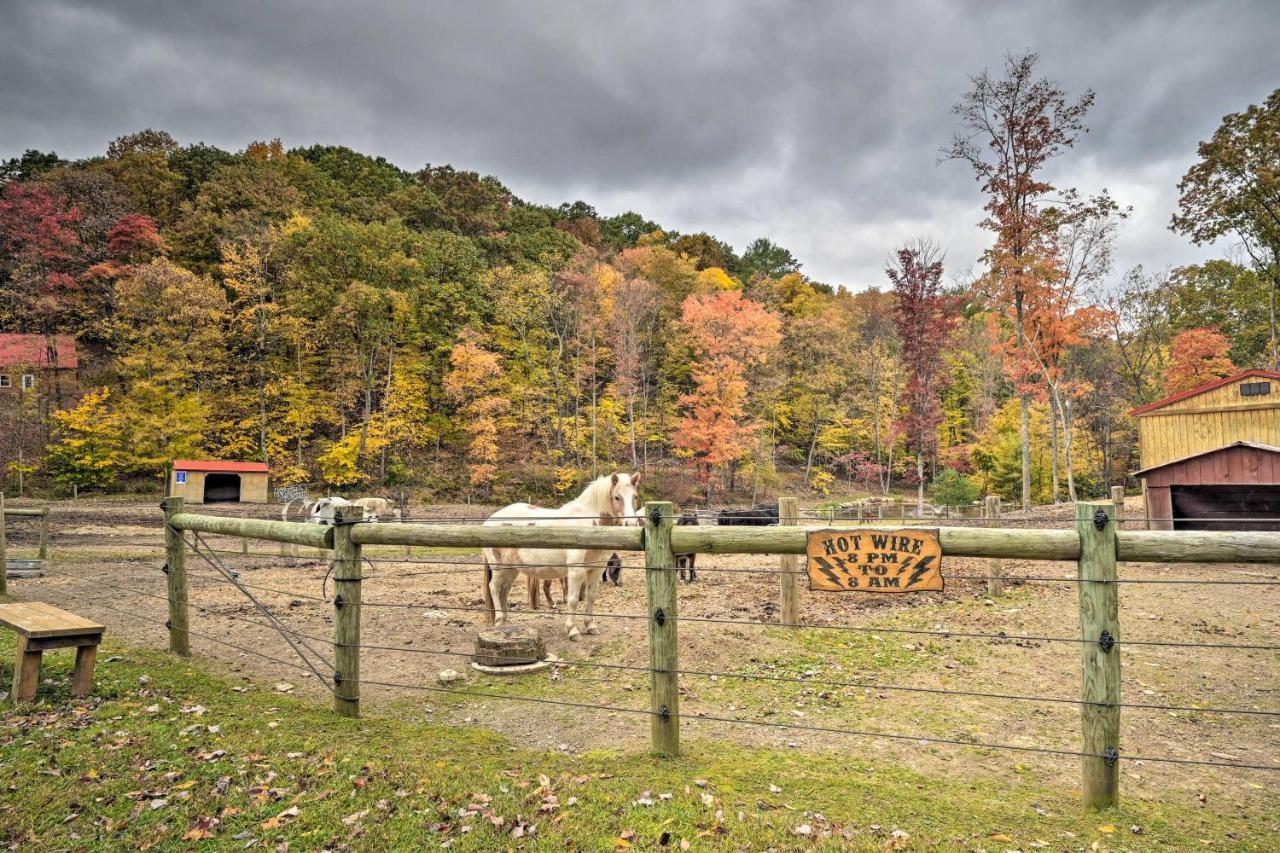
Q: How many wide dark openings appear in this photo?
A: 2